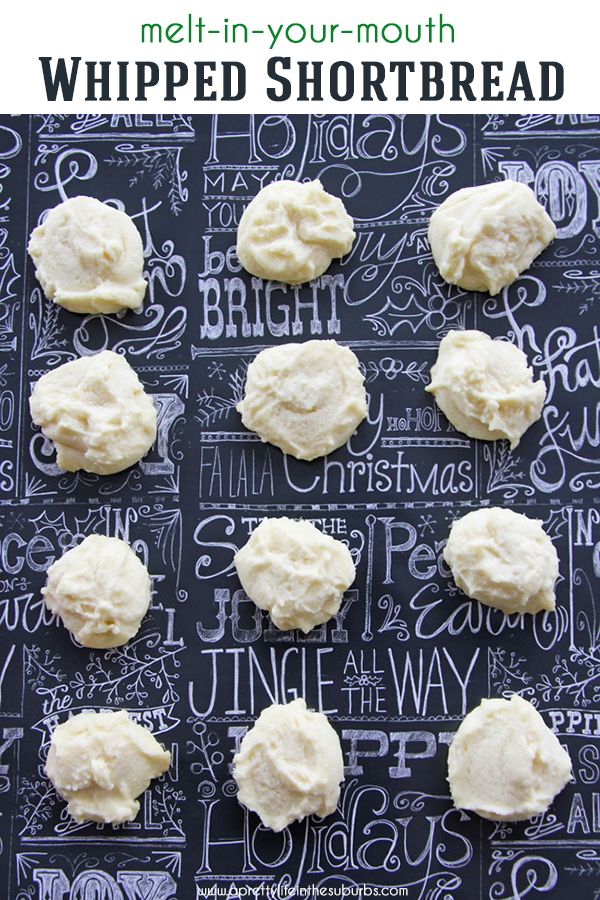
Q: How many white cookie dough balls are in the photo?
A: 12